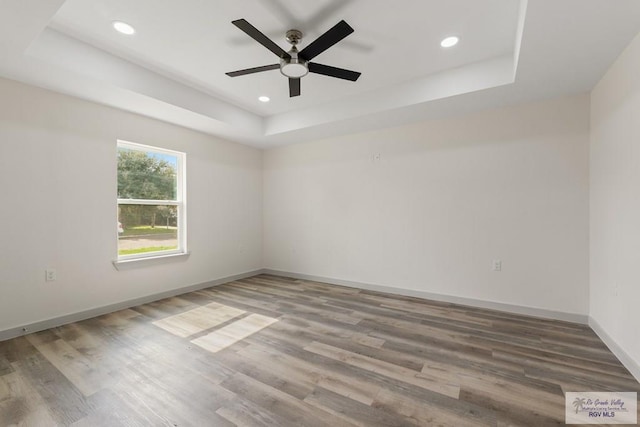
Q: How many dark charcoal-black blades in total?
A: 5